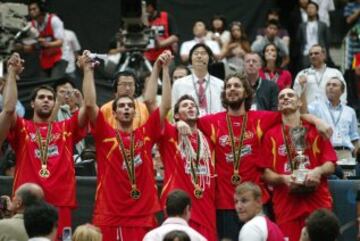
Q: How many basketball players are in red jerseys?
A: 5